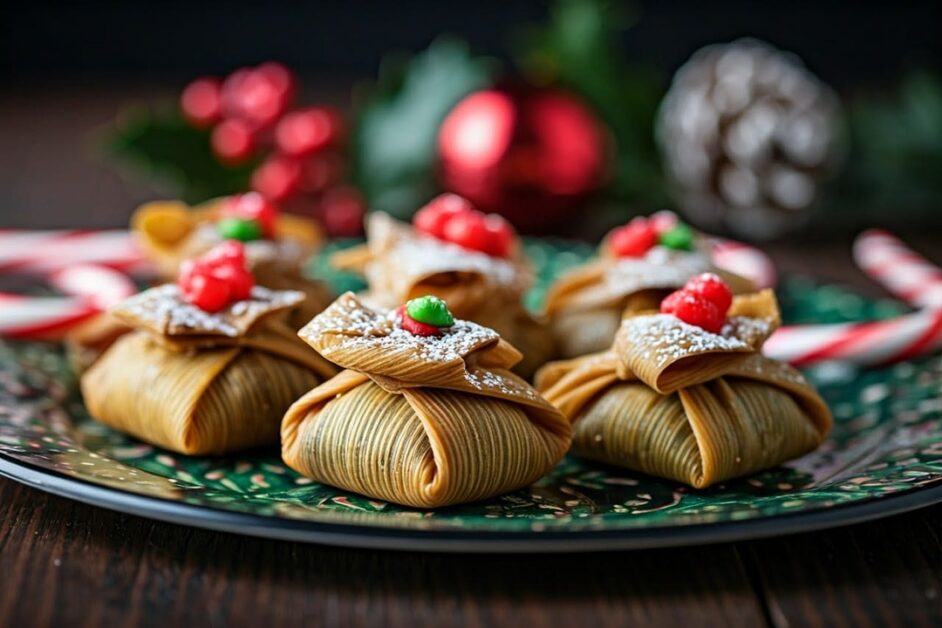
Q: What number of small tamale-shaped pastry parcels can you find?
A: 6